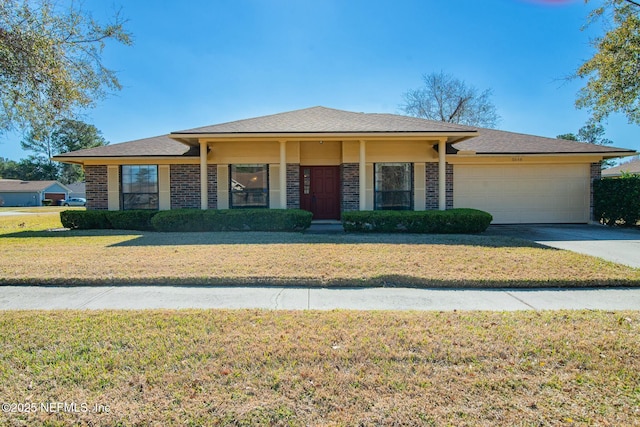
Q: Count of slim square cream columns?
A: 4